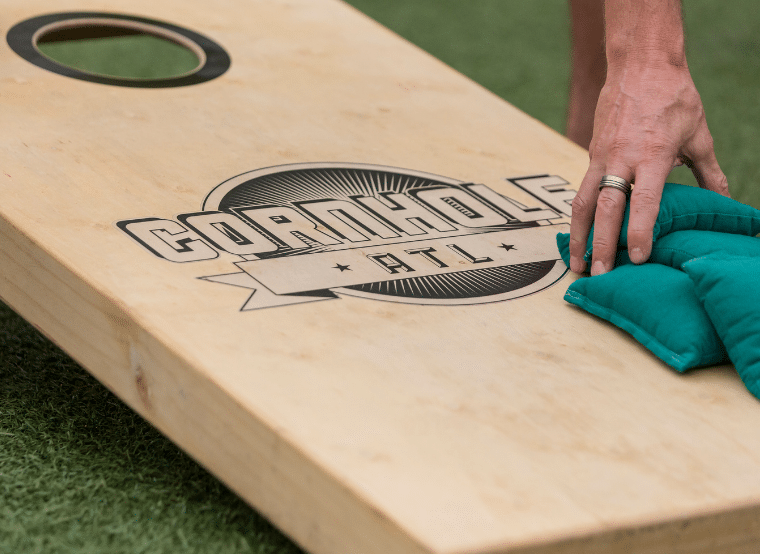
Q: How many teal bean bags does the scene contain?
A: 4